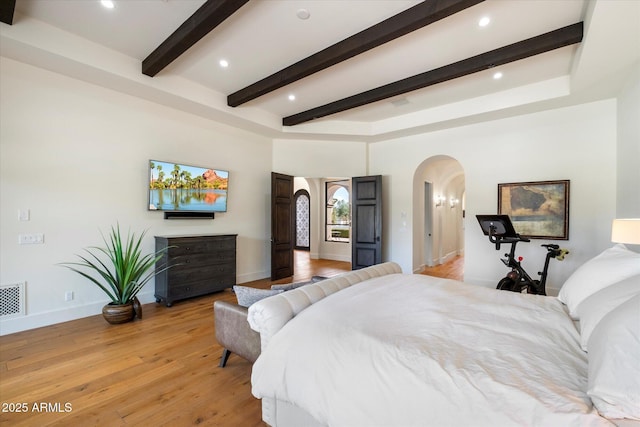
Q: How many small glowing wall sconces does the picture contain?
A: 2